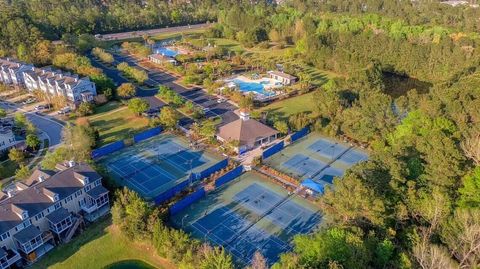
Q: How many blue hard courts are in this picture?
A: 6